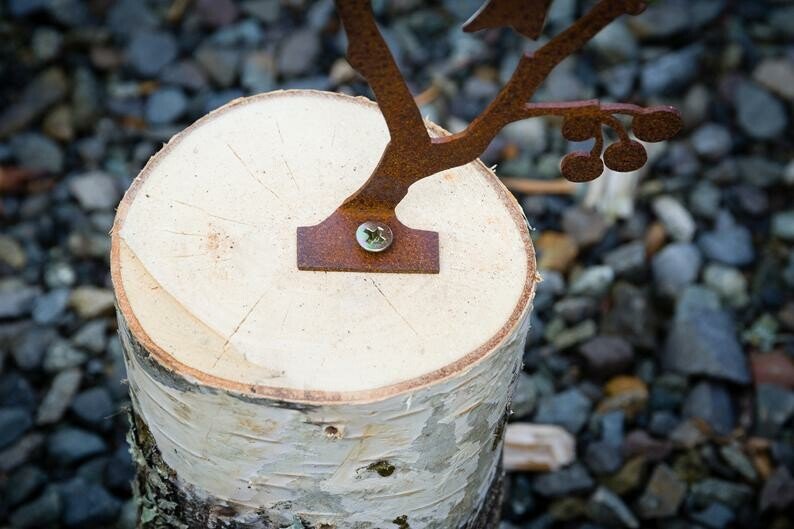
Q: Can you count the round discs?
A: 4